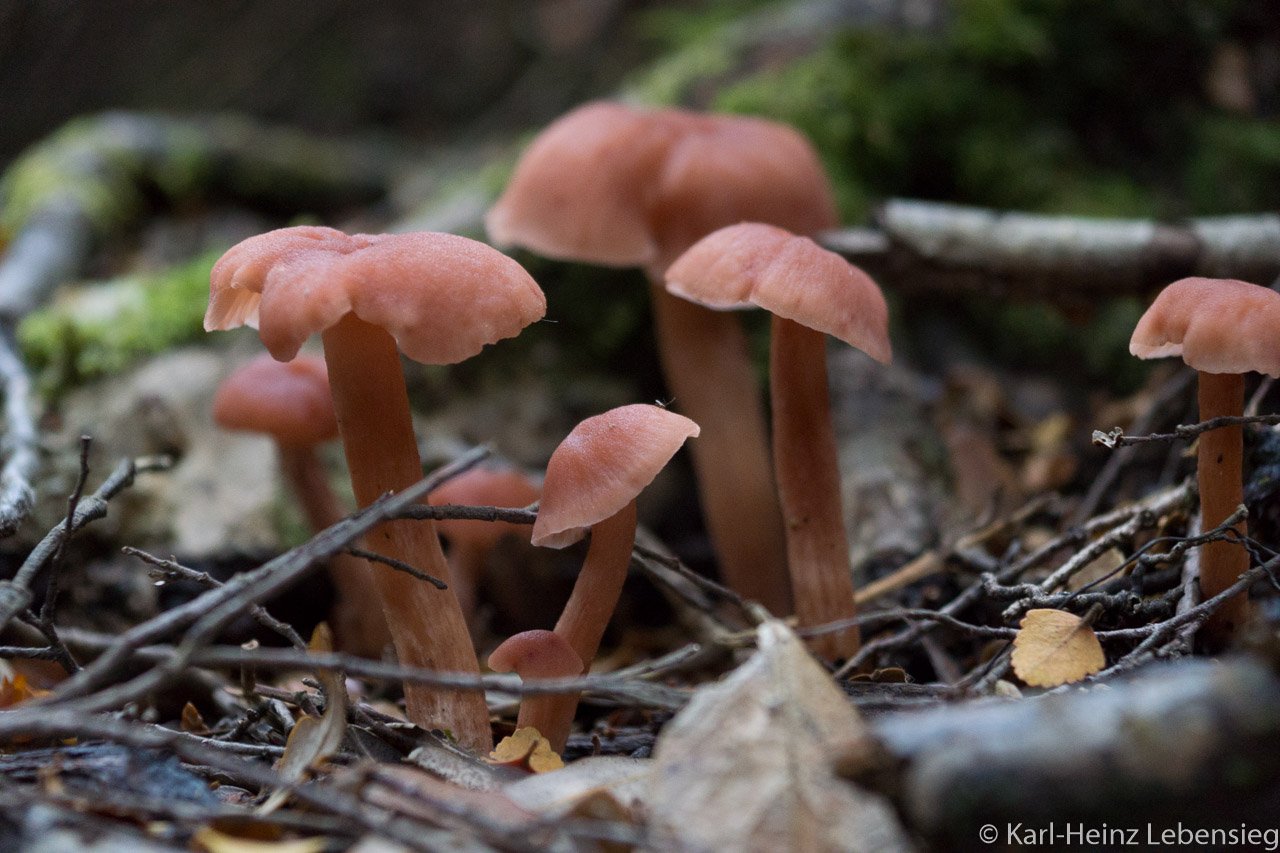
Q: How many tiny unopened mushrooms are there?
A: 1